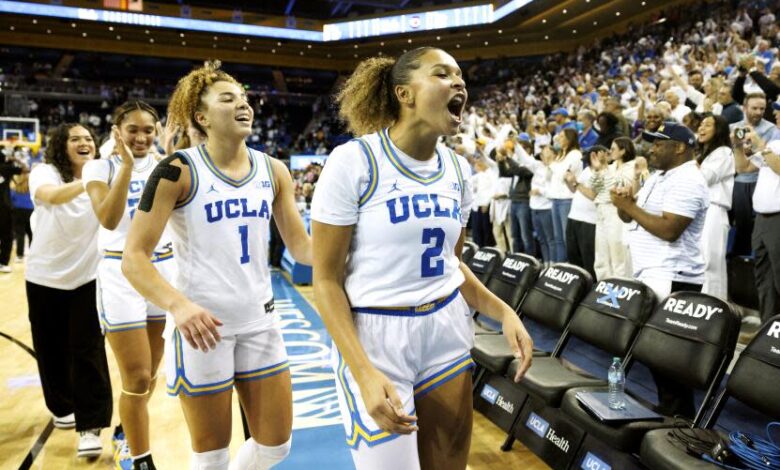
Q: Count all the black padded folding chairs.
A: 7